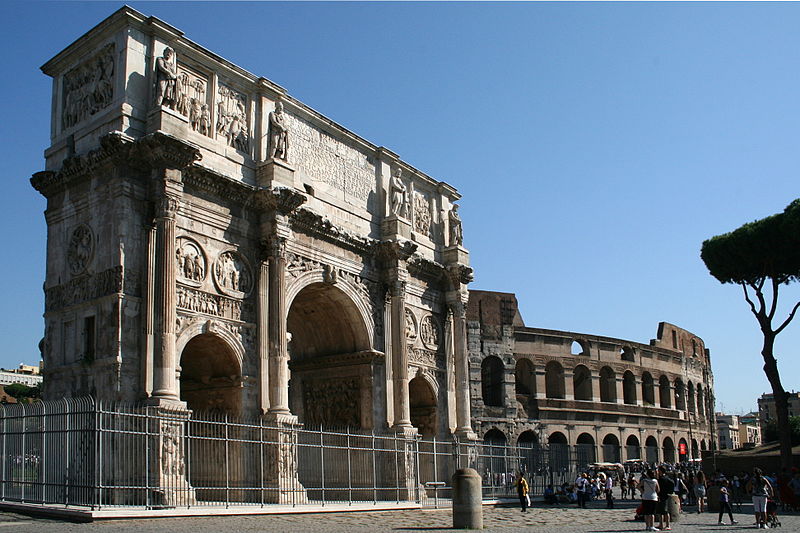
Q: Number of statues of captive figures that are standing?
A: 4